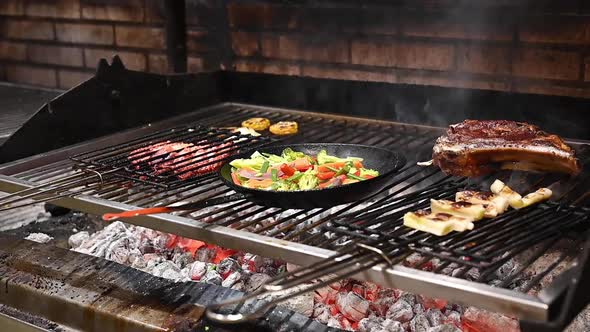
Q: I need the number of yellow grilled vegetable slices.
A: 2